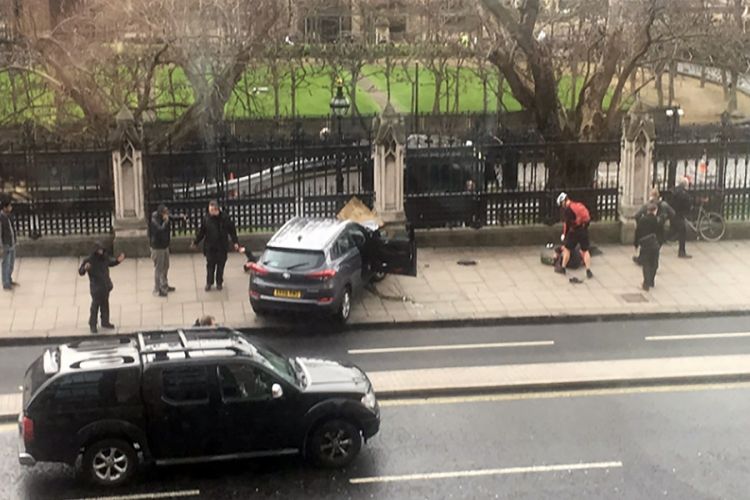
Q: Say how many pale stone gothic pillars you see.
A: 3